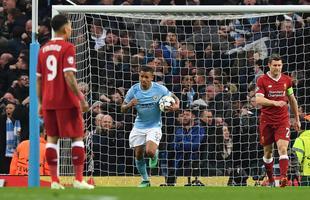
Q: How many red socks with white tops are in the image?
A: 4